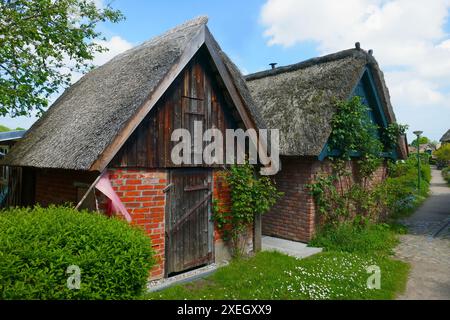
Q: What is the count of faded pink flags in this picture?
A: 1